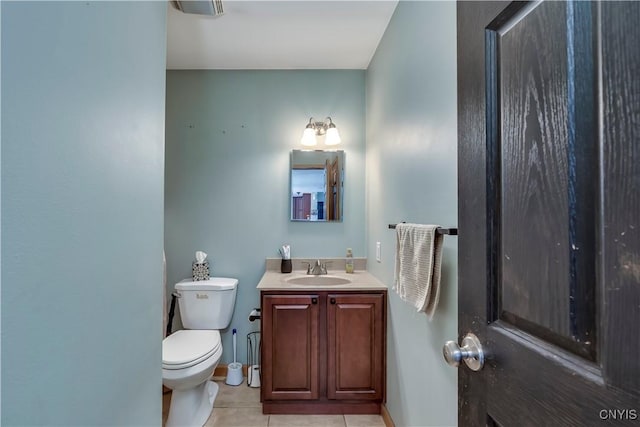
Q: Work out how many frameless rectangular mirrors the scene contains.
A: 1